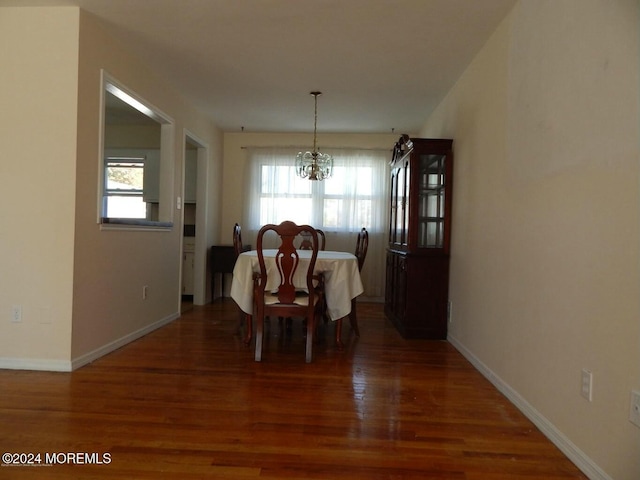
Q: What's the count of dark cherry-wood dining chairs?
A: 4